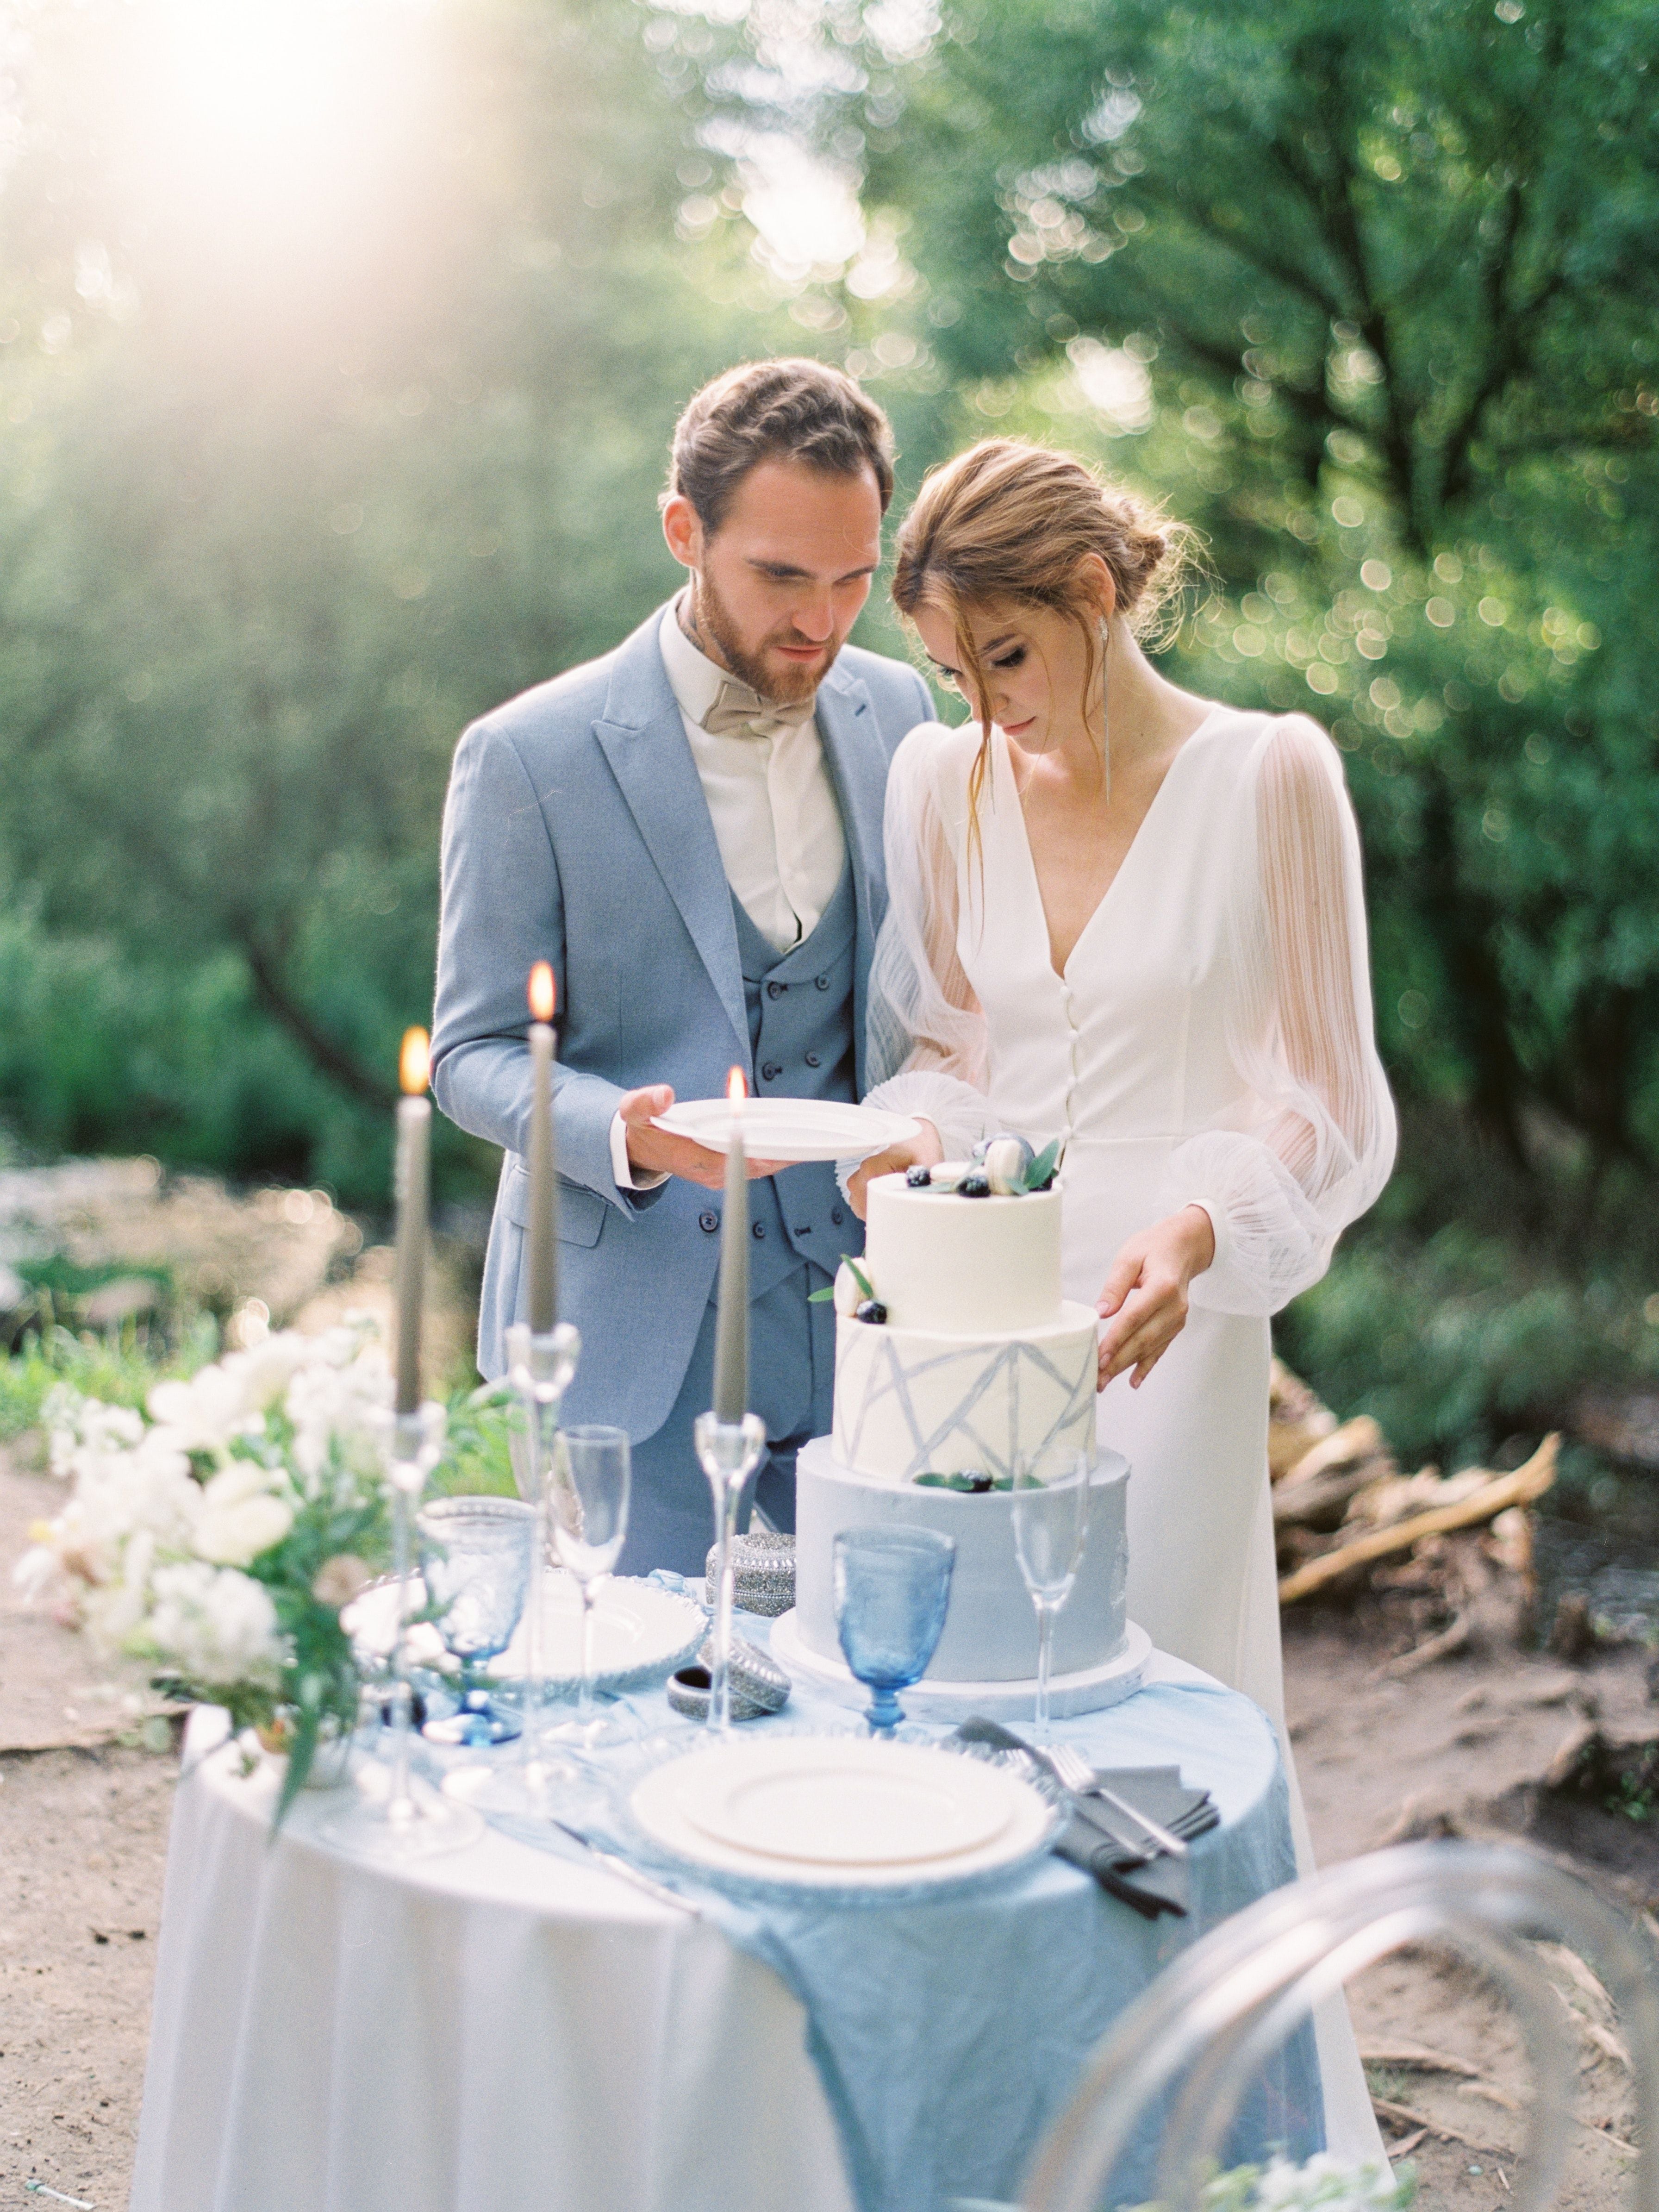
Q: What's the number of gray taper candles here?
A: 3